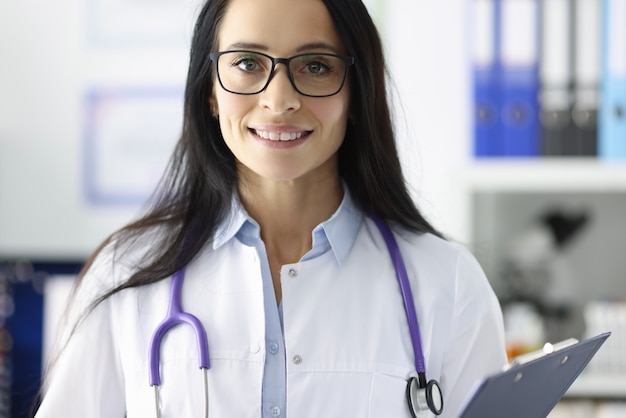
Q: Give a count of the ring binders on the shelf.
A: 5